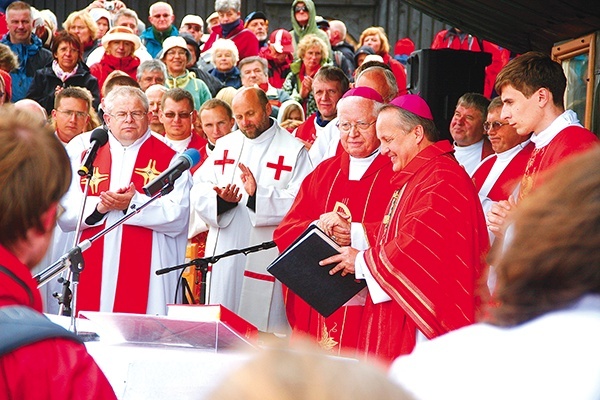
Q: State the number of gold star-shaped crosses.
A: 2